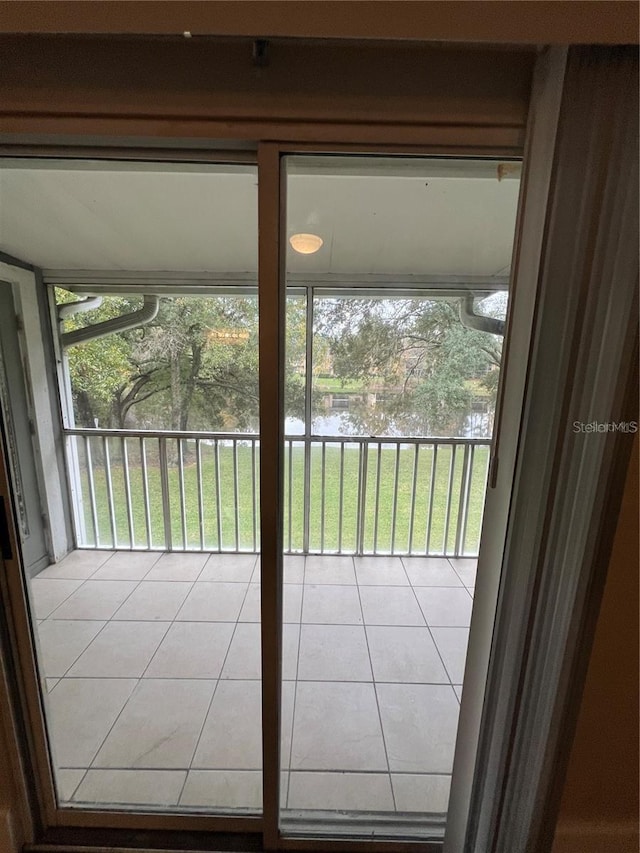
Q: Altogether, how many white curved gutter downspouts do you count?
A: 3